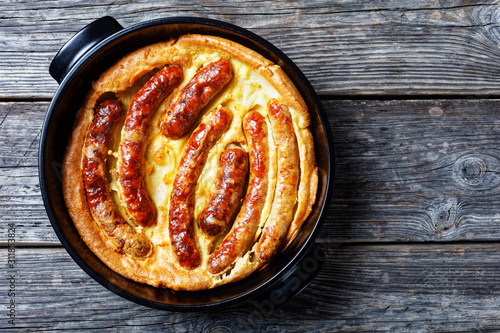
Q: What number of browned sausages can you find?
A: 7